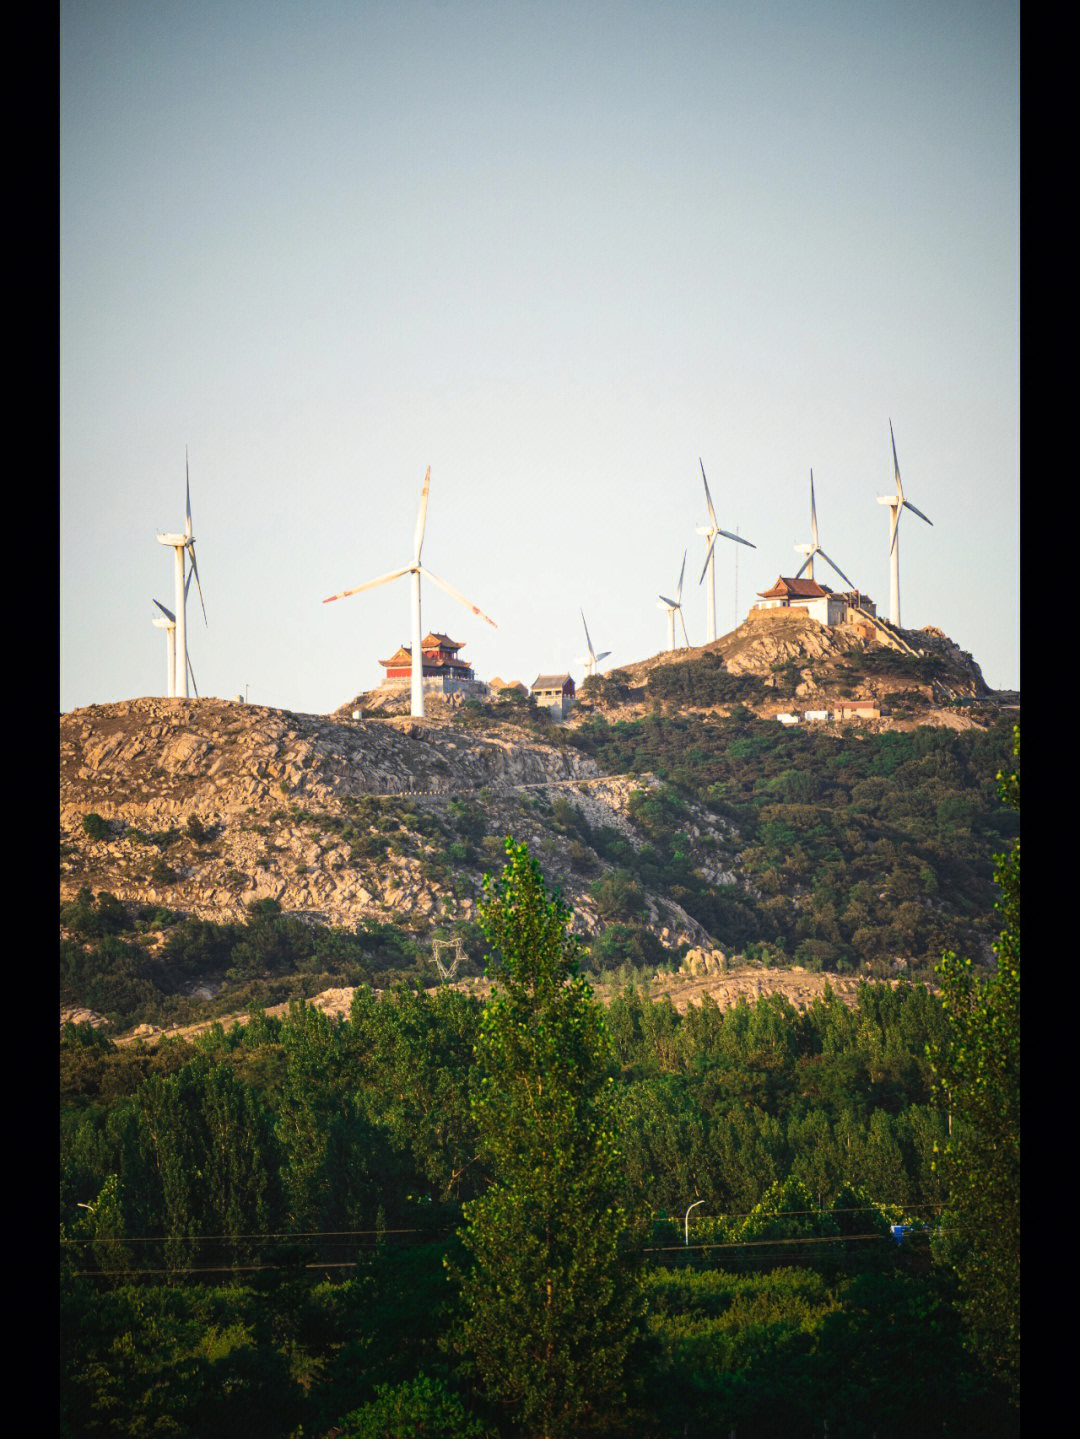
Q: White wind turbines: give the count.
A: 8